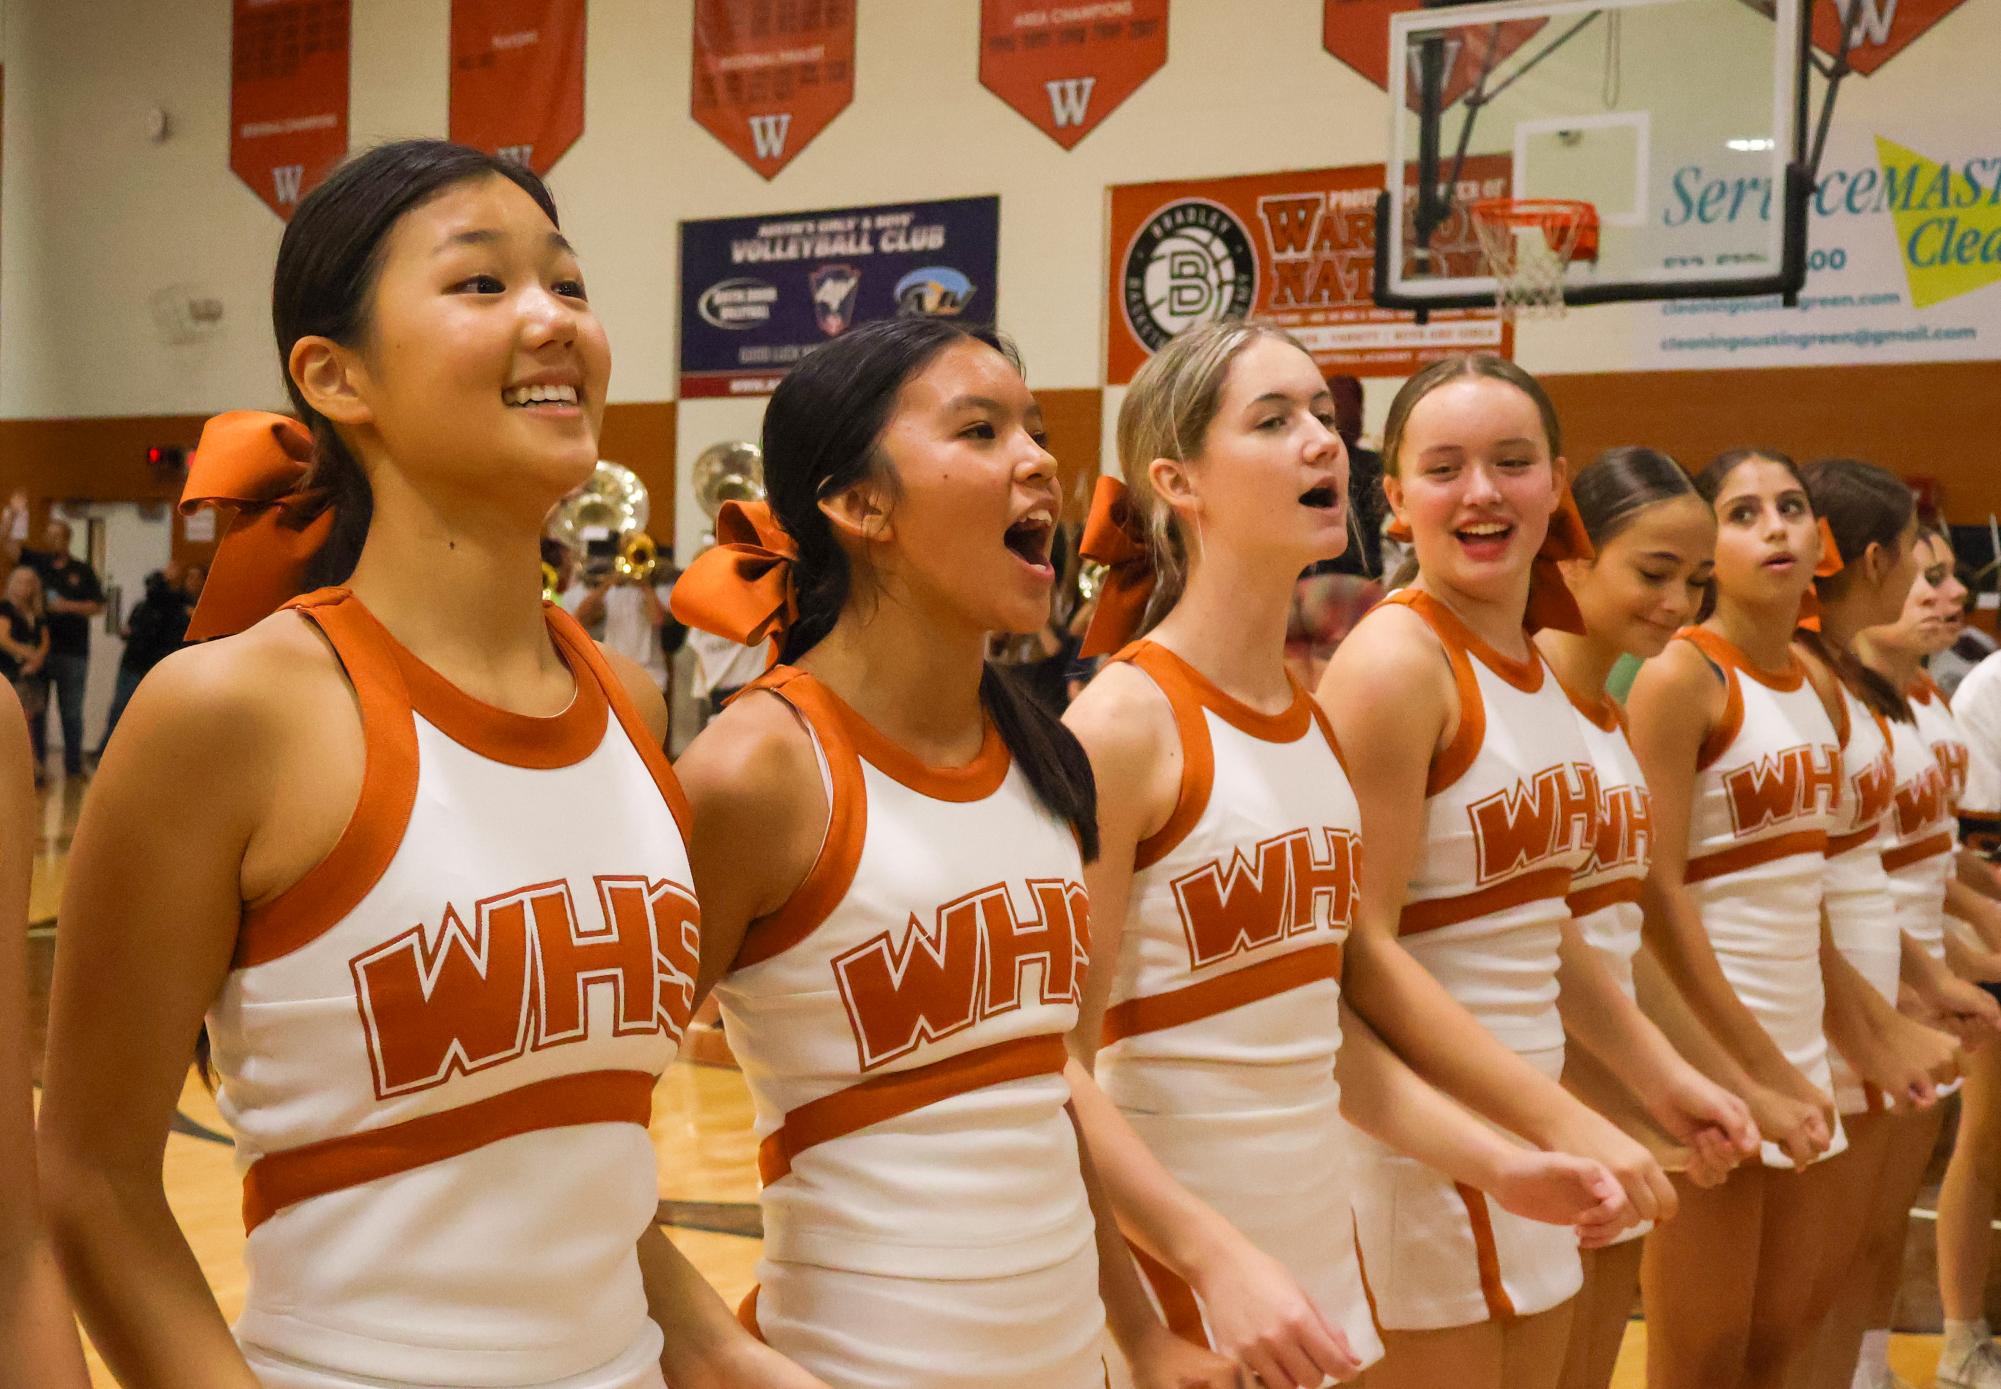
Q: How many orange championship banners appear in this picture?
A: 6